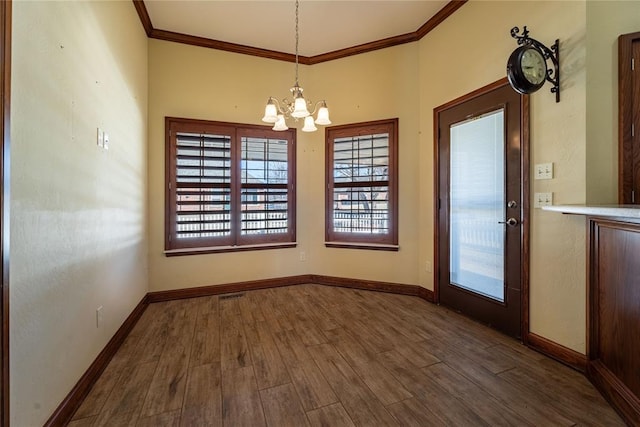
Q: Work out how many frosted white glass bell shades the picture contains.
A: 5